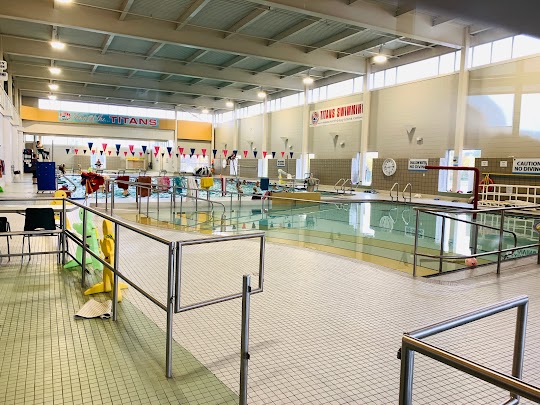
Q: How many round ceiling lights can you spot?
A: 10